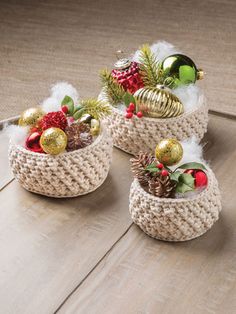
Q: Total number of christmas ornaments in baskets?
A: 10